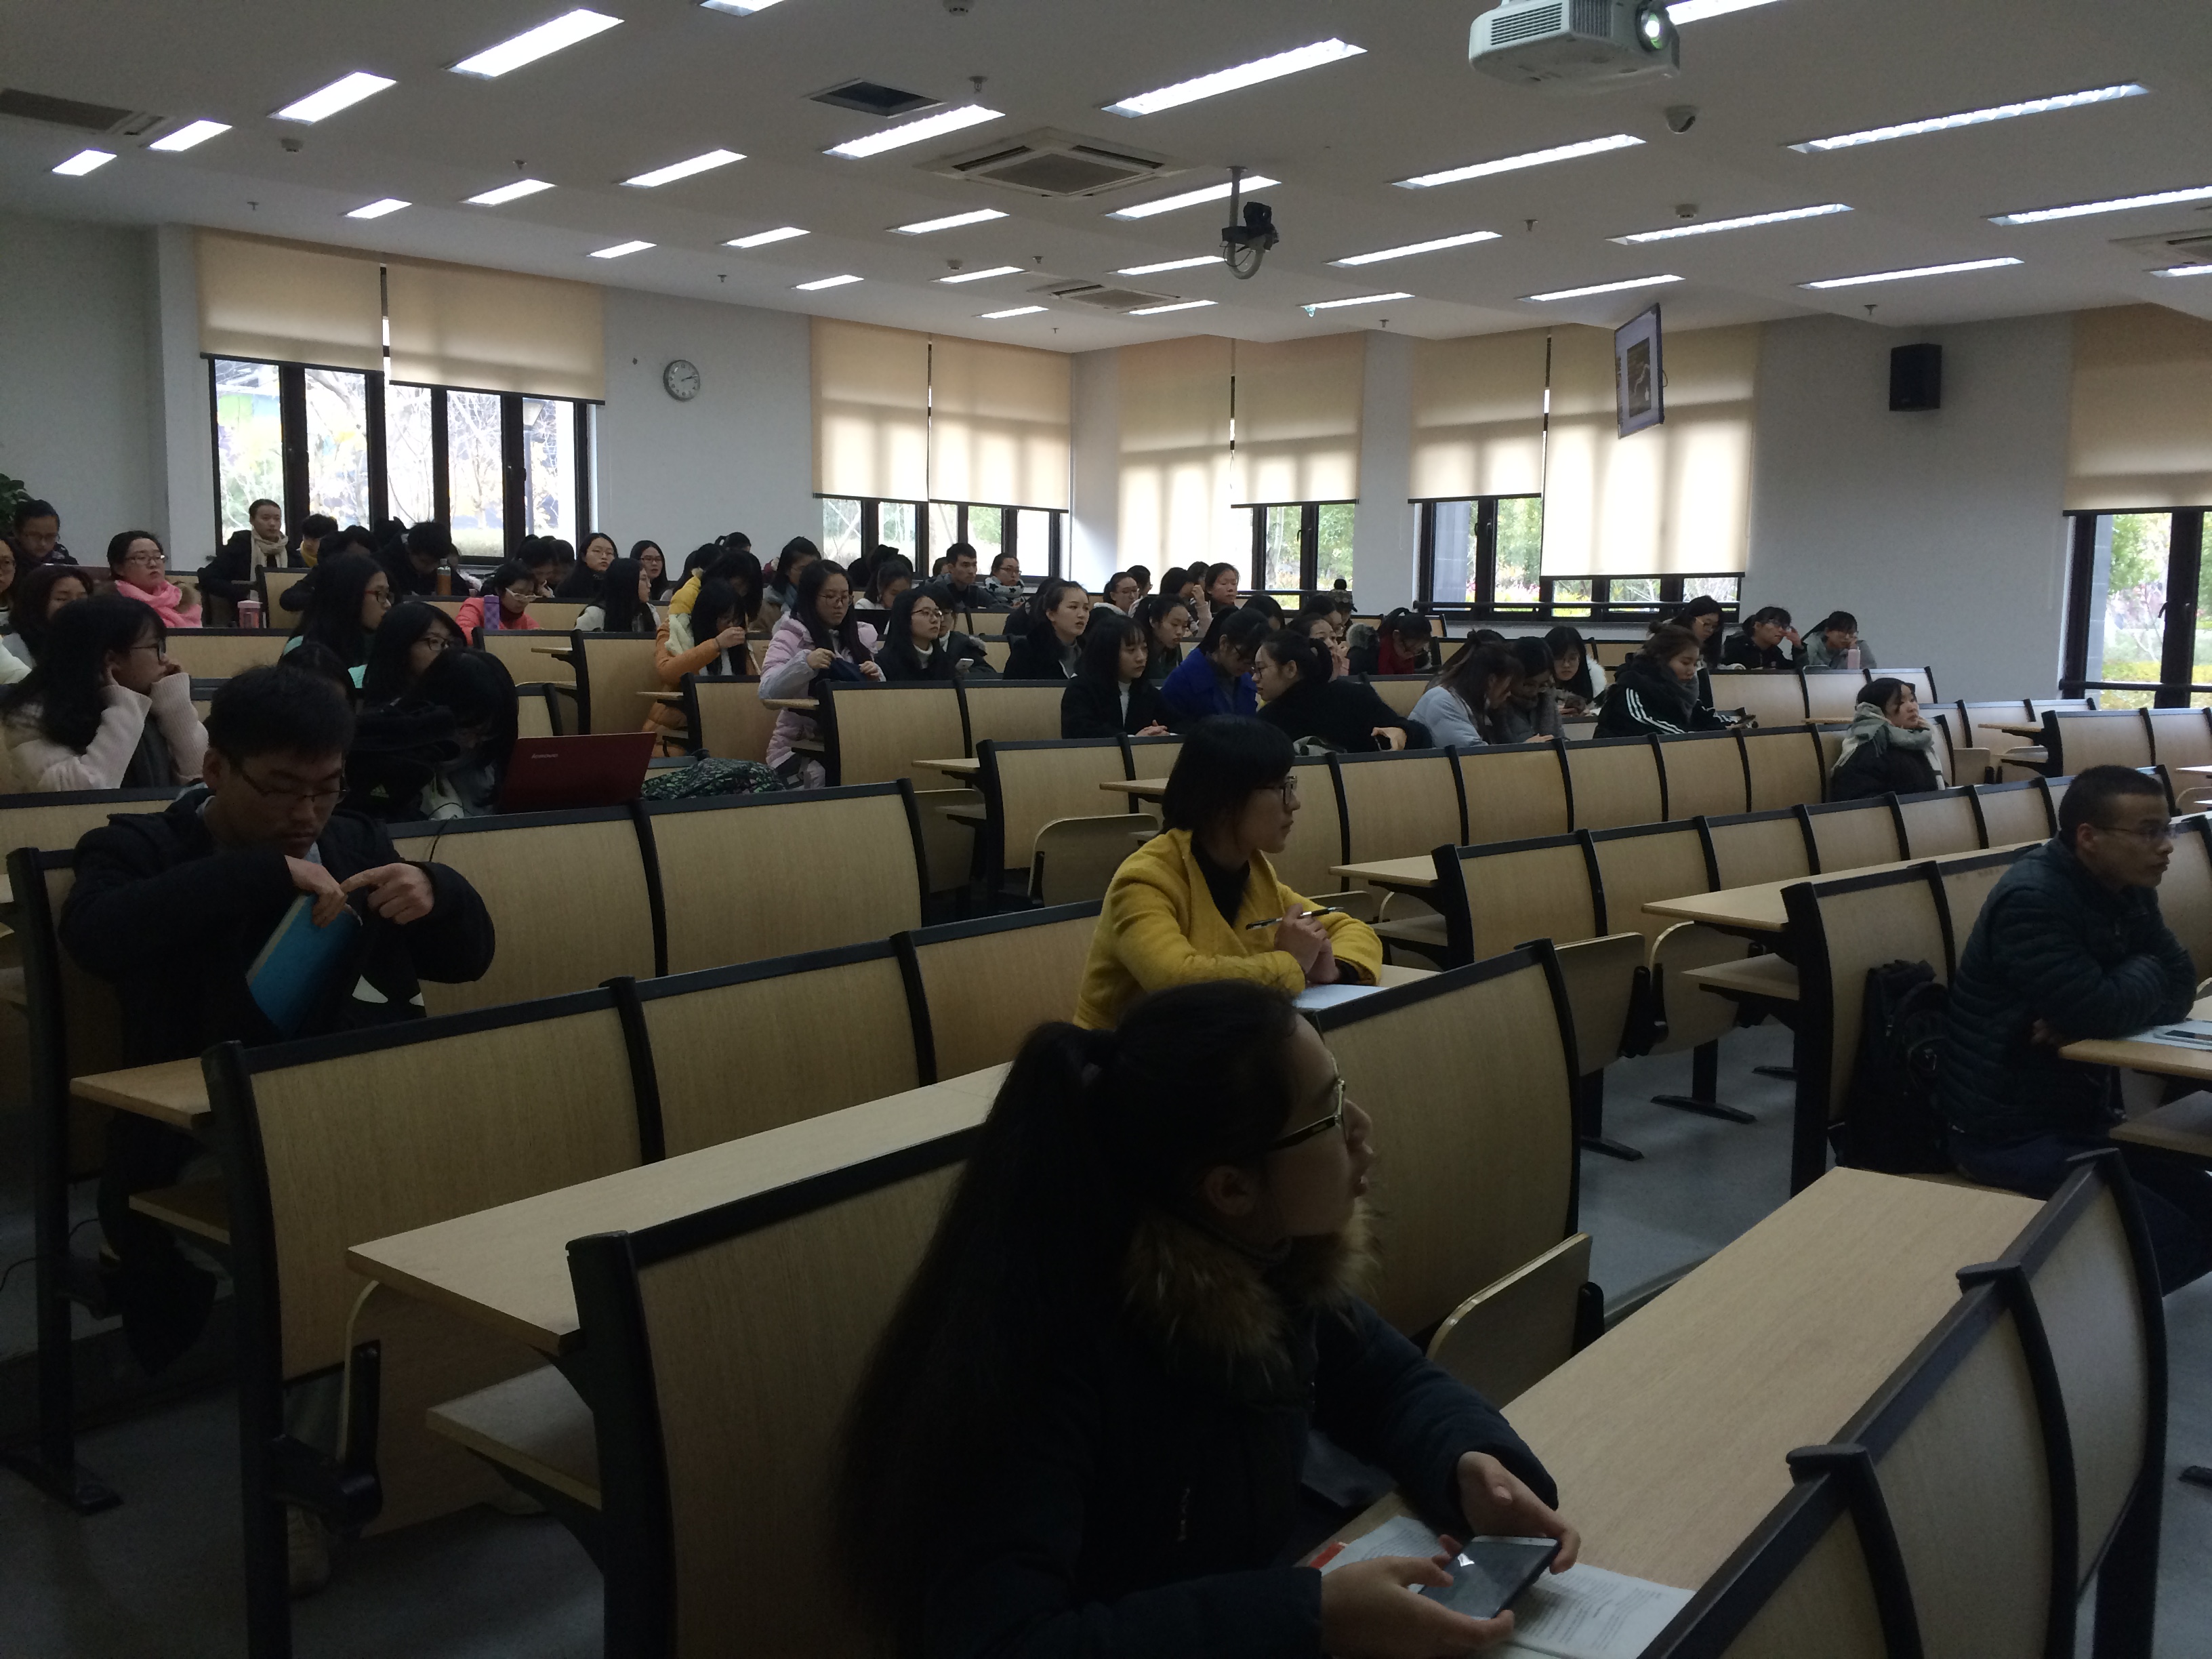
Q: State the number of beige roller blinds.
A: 9